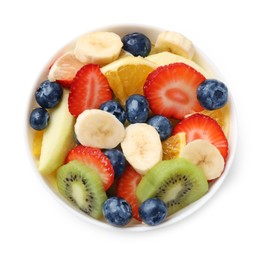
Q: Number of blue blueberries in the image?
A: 10